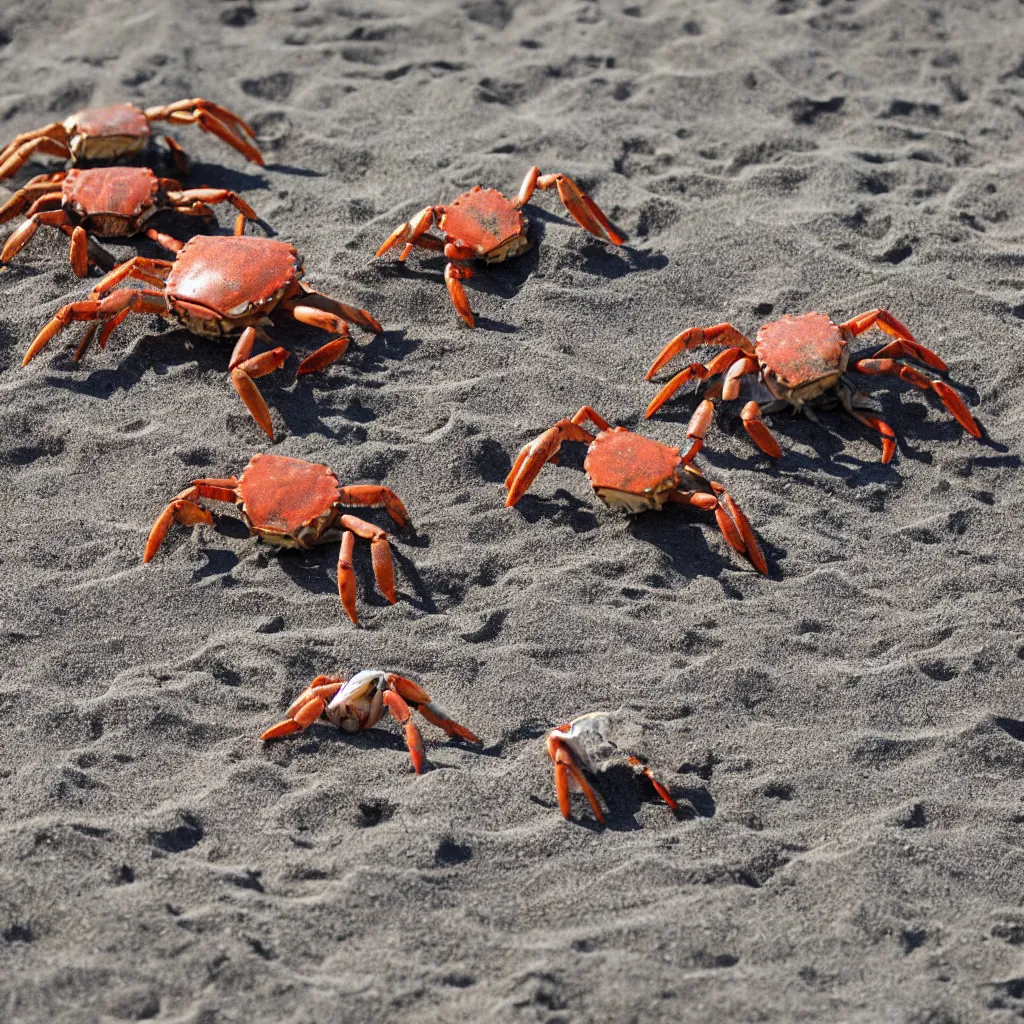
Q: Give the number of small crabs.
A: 2